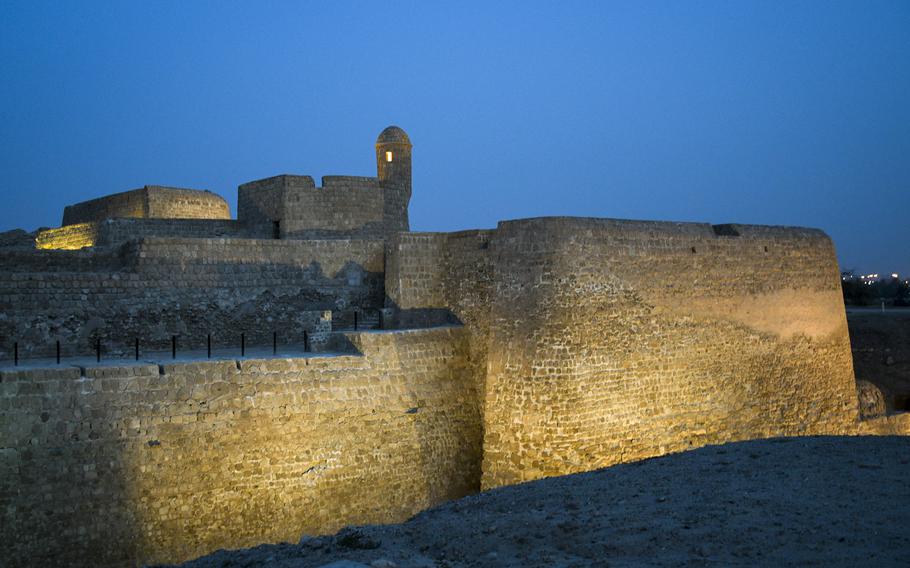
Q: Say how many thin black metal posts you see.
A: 11